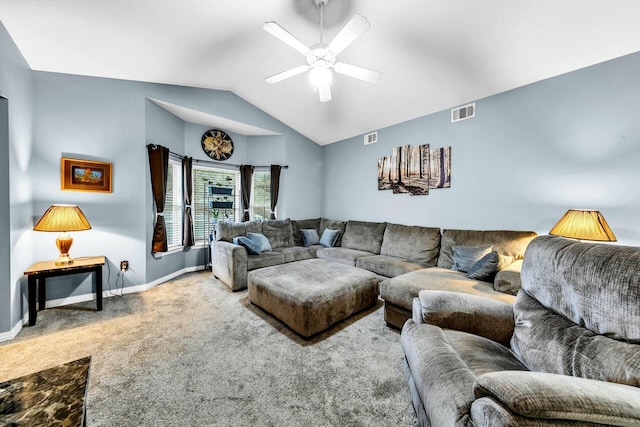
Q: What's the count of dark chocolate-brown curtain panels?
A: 4